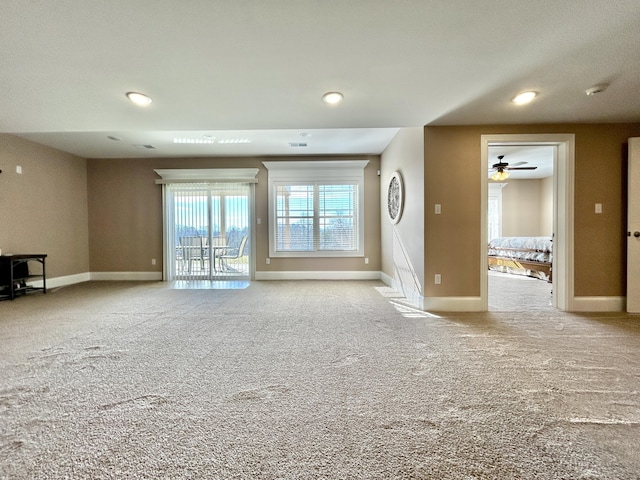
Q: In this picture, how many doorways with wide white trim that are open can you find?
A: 1